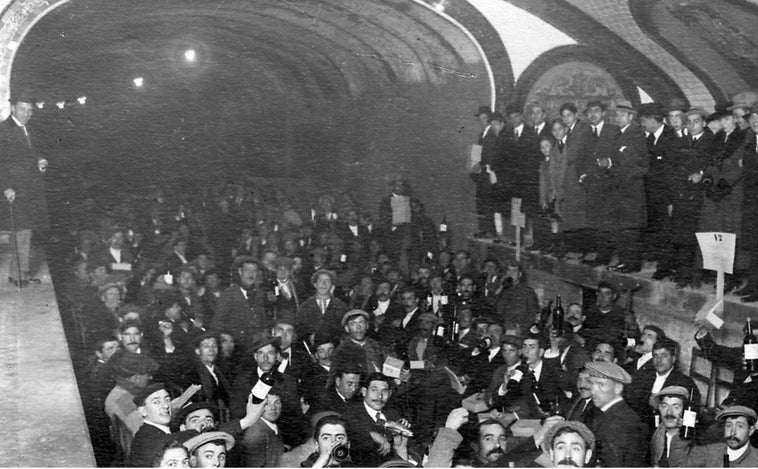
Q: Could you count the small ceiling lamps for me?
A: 5